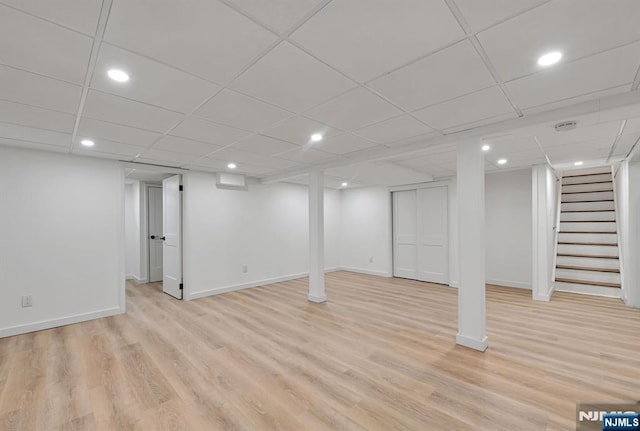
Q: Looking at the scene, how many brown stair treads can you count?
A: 11